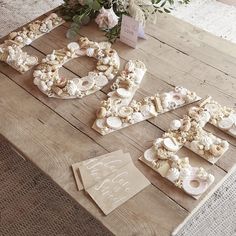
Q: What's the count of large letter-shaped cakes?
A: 4